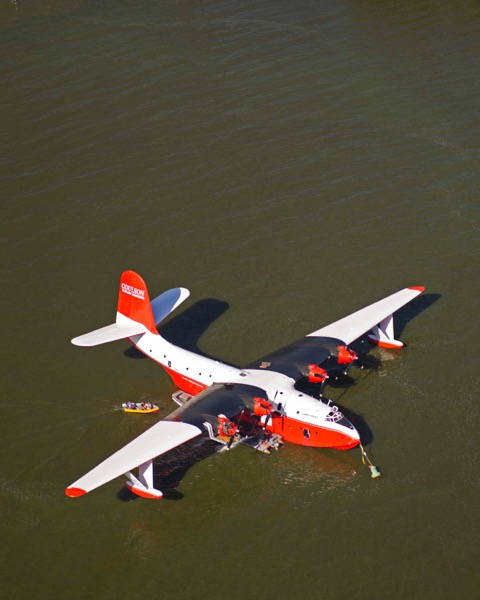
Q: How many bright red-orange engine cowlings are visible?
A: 4